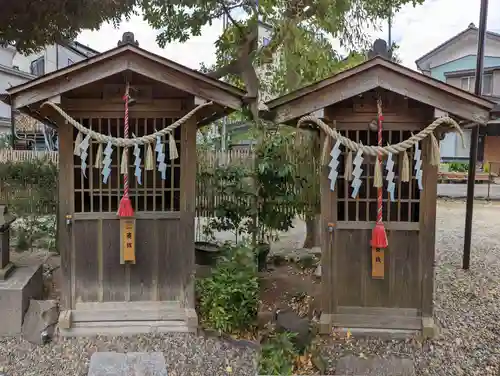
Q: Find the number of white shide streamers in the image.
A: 8